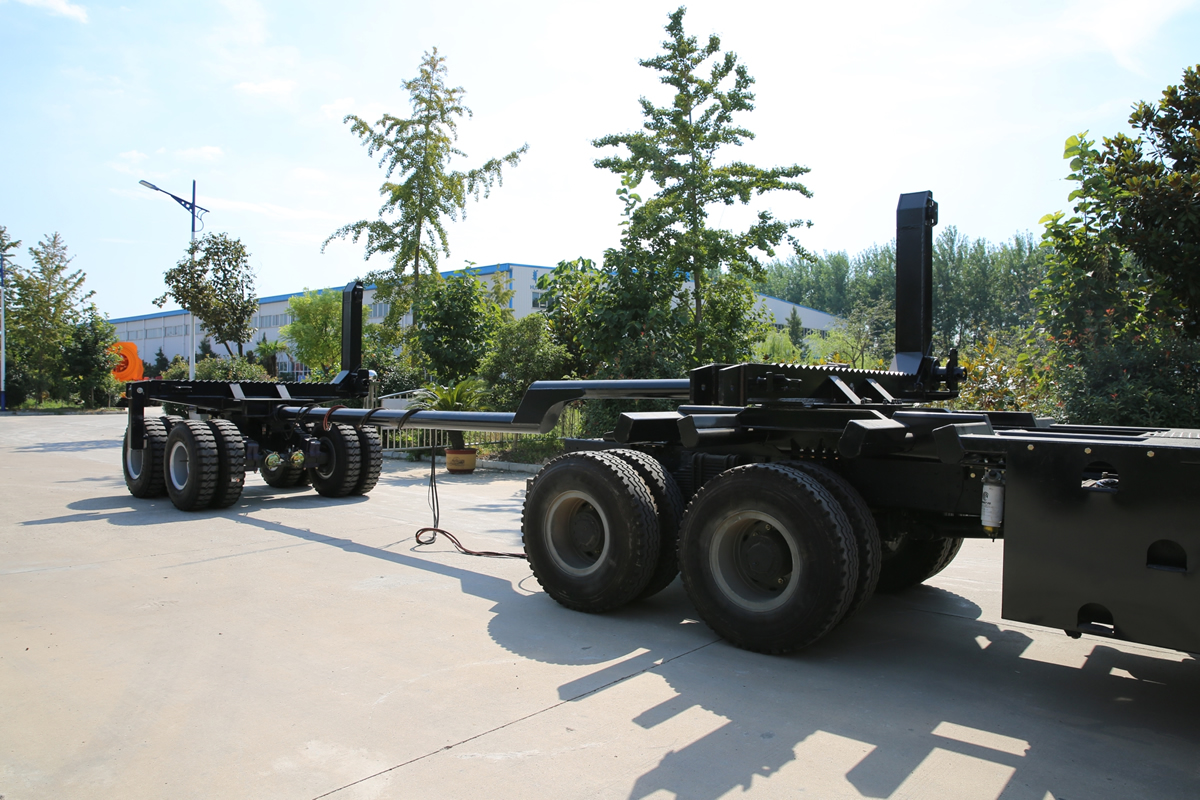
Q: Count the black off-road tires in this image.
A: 14